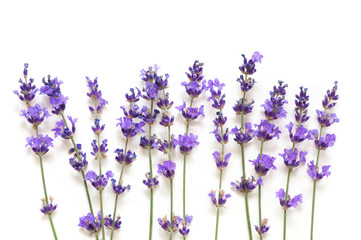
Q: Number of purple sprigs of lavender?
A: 12